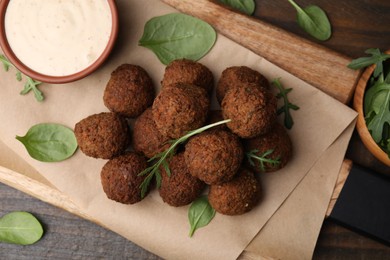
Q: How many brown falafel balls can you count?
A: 13